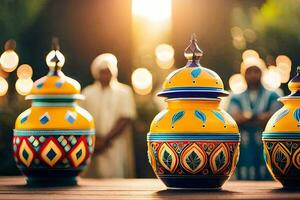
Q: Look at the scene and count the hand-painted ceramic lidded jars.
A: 3